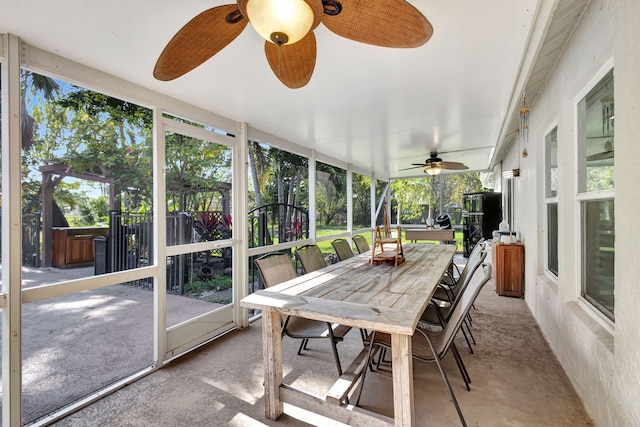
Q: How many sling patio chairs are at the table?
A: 8